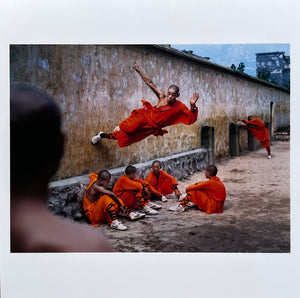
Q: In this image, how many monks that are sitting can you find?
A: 4